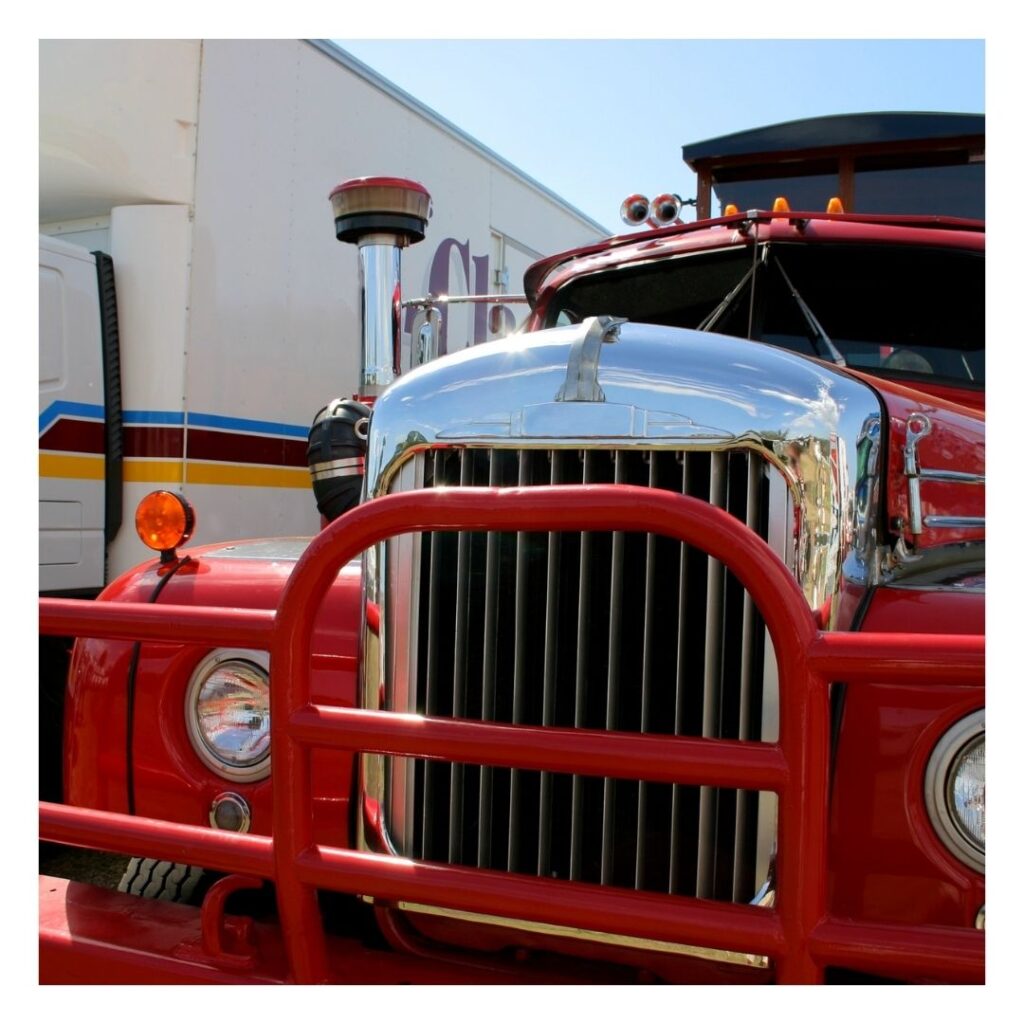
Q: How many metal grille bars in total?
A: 11